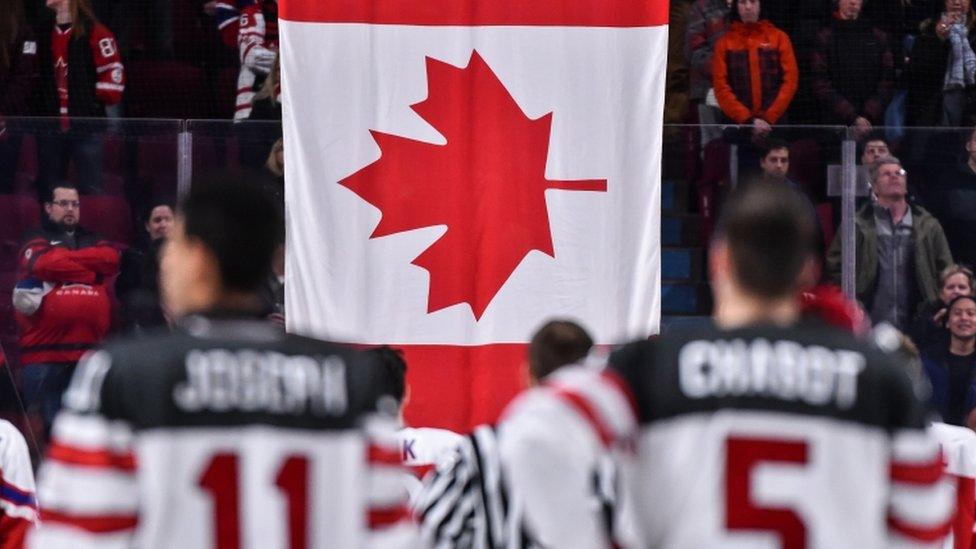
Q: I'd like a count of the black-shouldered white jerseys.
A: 2